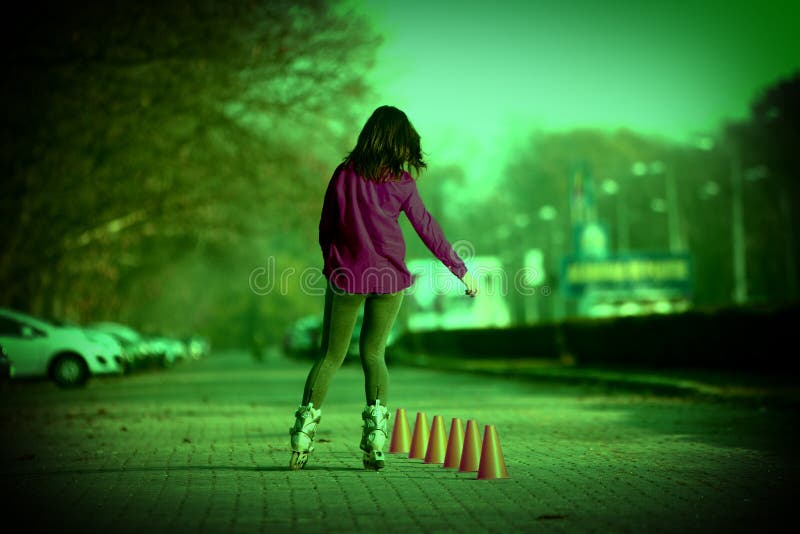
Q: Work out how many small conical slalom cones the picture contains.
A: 6